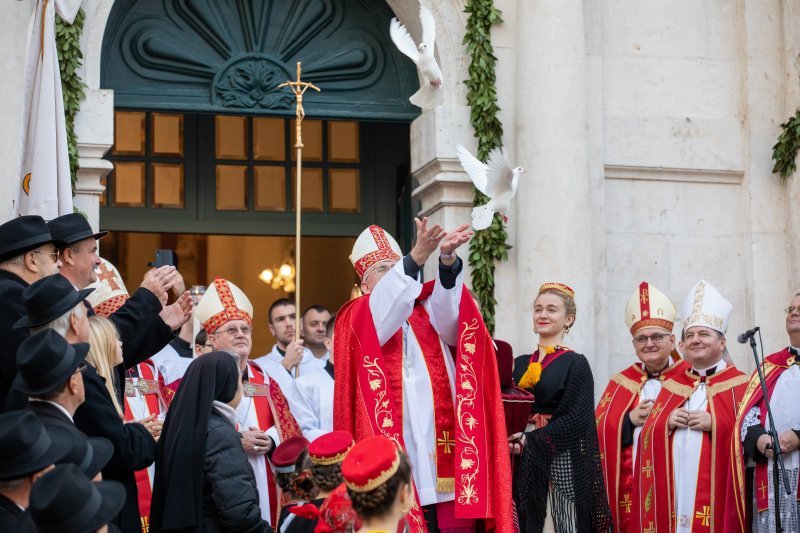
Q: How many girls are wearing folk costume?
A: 4